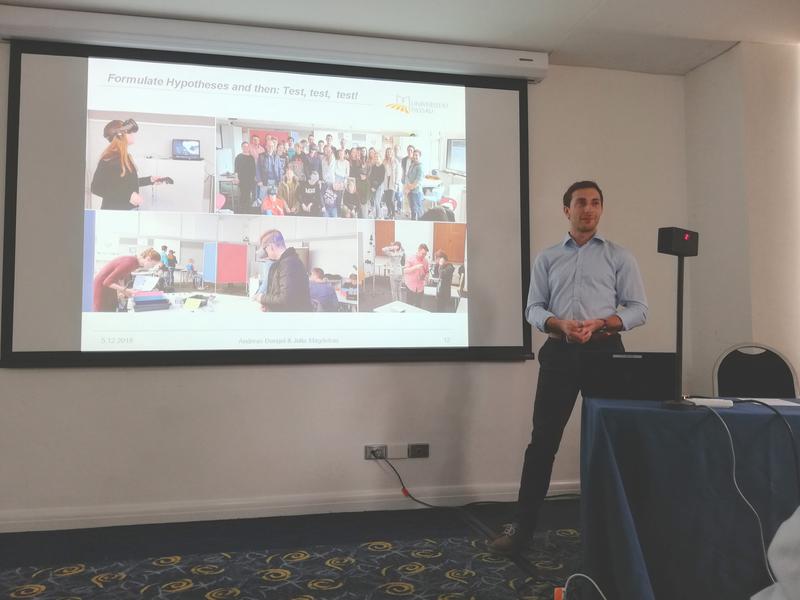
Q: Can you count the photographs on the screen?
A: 4